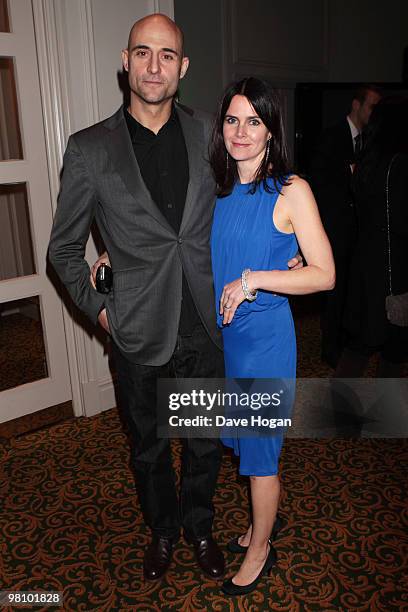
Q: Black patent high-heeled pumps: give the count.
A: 2